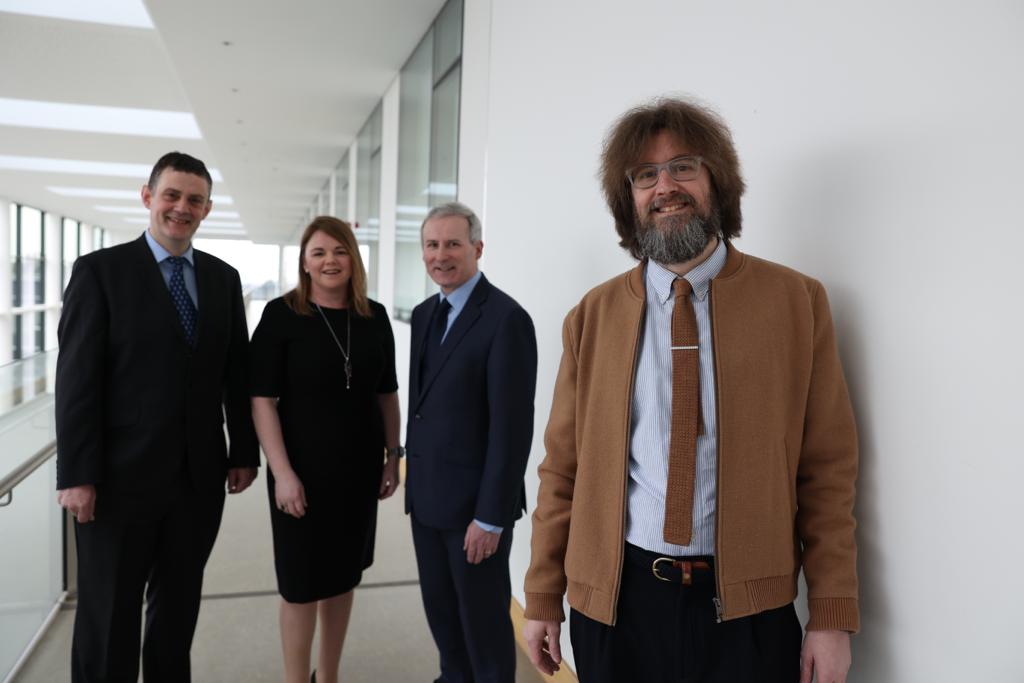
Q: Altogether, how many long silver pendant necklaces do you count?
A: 1